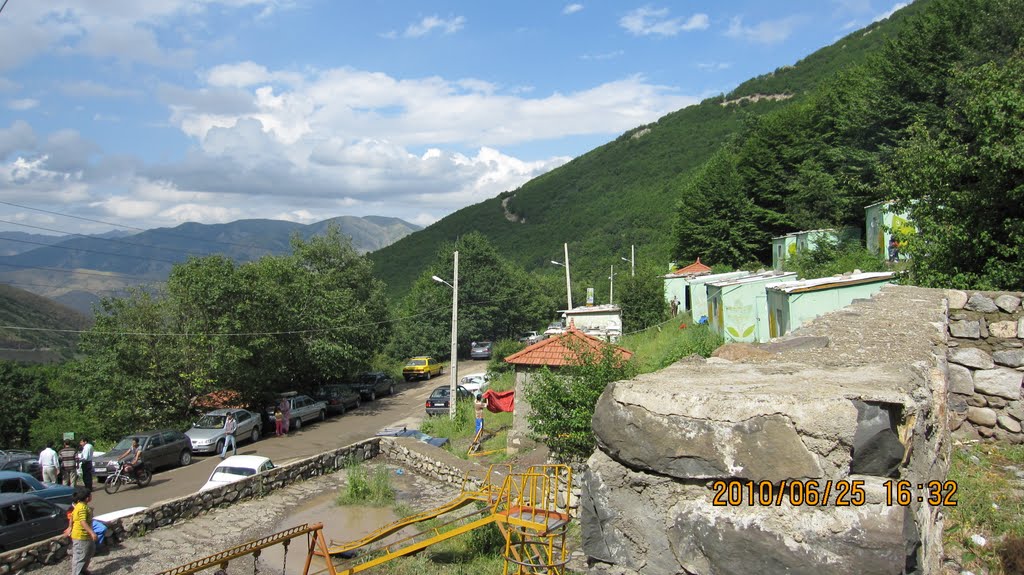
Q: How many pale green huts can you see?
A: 7